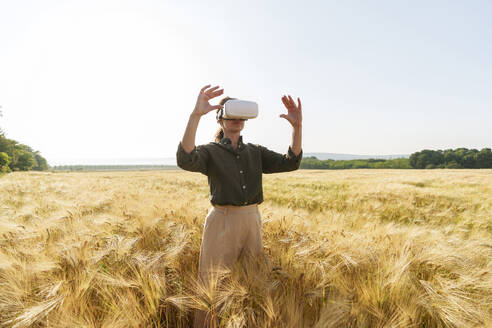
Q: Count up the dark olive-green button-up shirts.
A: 1